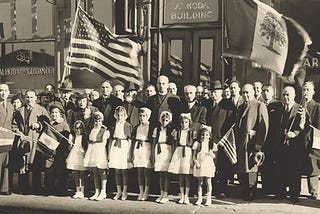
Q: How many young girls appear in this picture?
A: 7